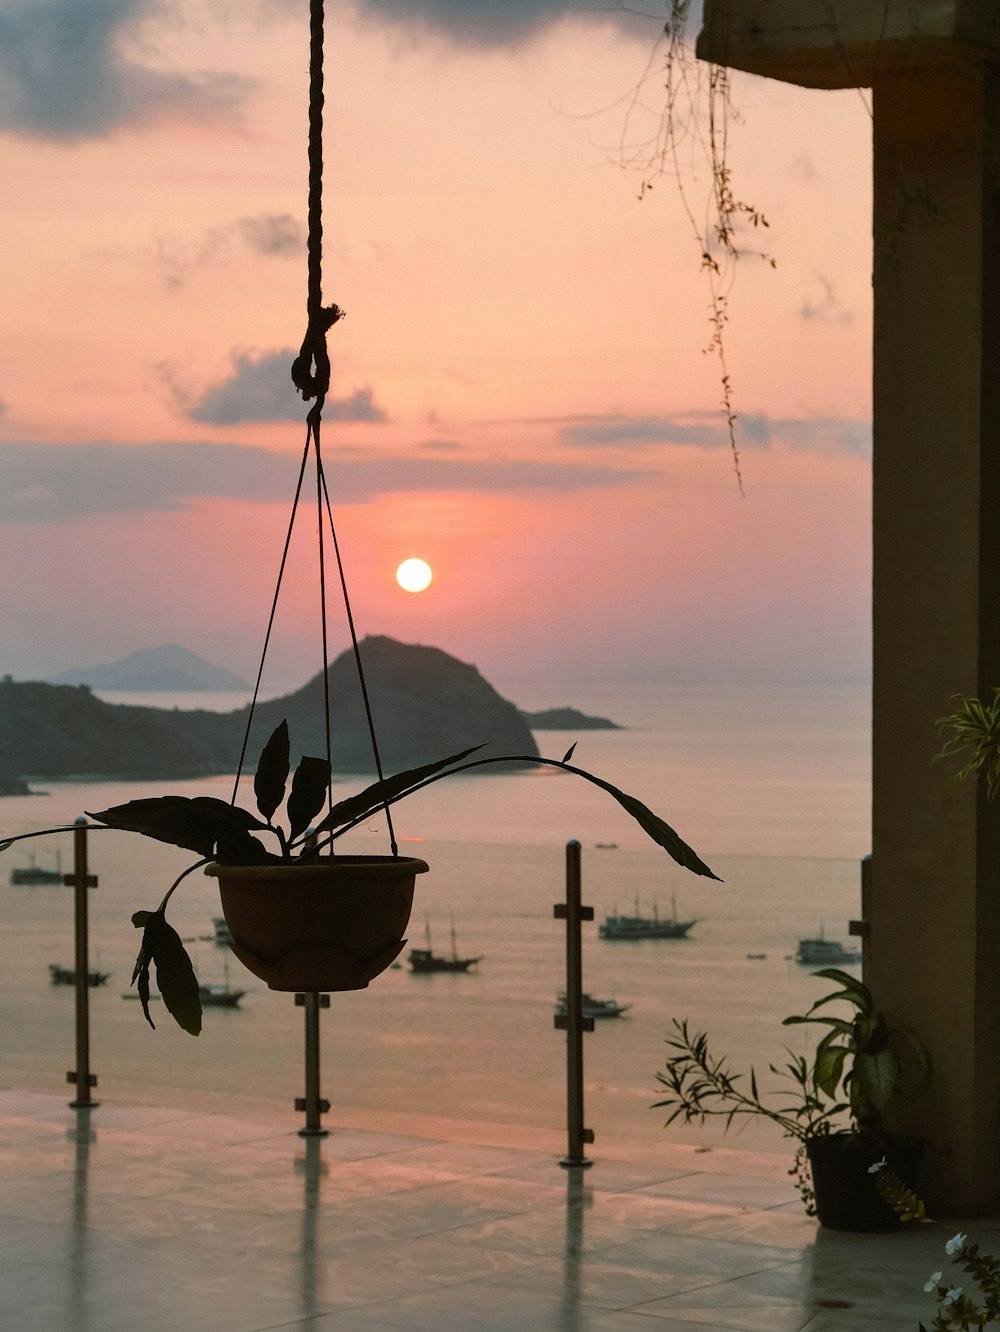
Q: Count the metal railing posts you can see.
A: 4